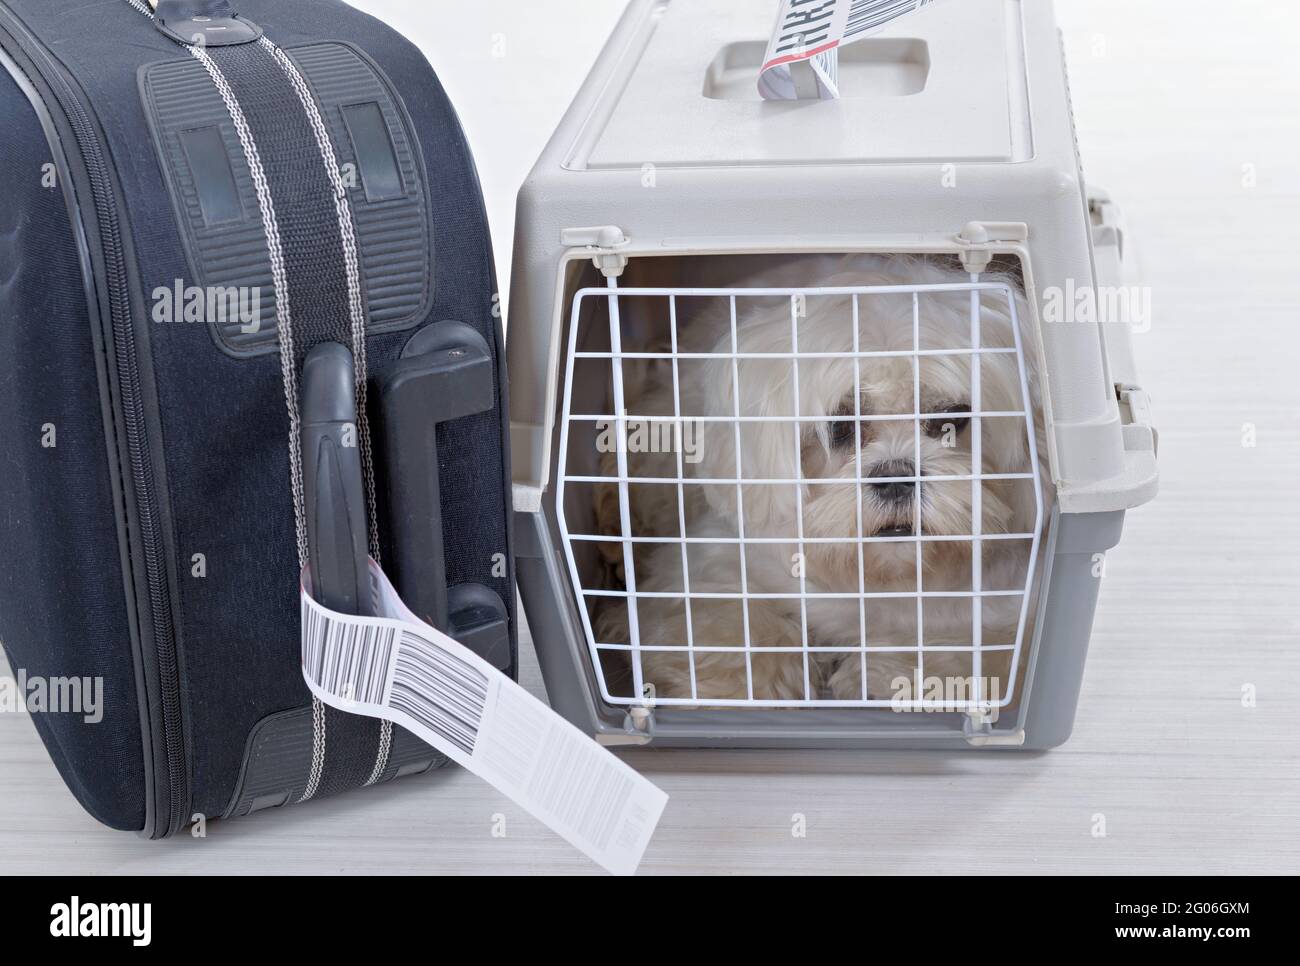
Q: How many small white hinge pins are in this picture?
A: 4